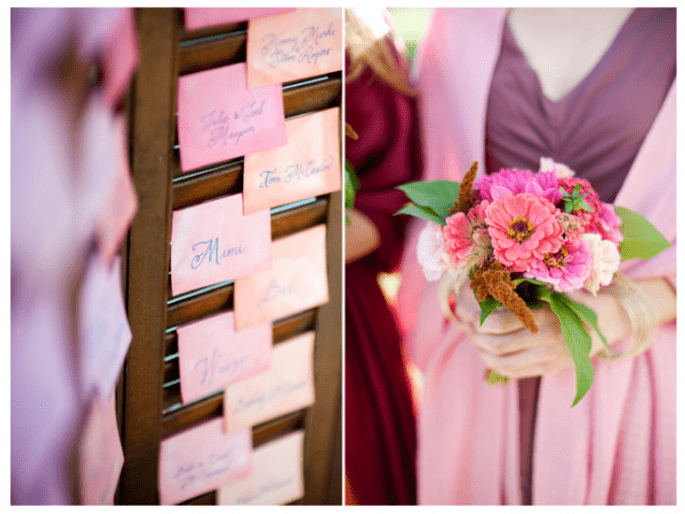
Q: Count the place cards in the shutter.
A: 10